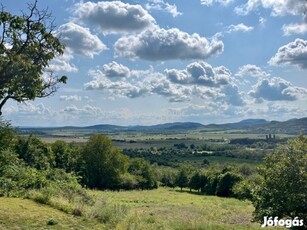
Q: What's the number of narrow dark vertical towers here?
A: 3